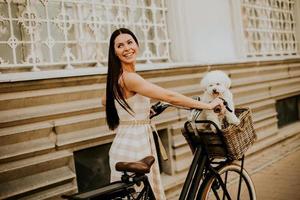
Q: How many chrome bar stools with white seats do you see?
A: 0